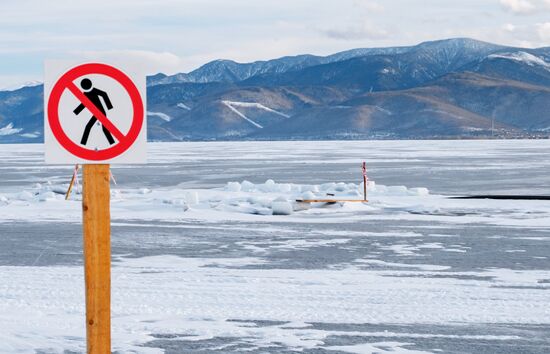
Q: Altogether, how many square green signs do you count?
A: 0